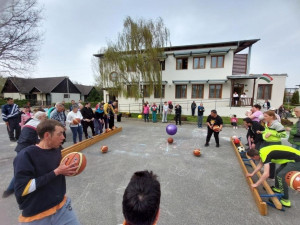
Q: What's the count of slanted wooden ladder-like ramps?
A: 2